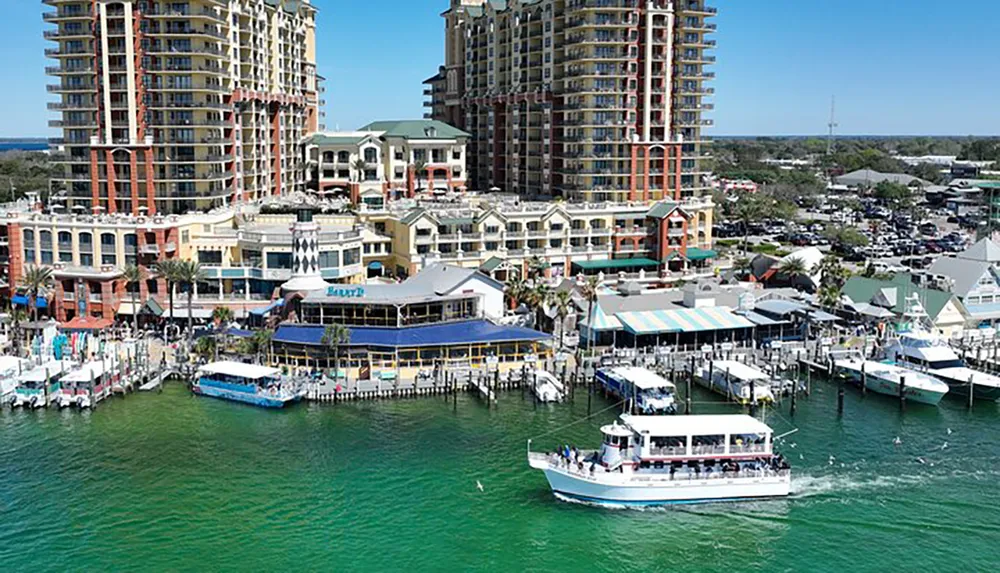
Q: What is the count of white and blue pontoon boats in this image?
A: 2